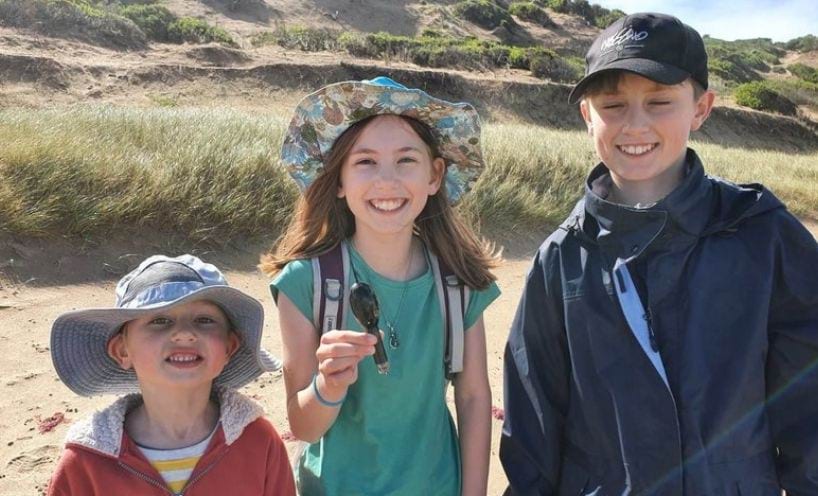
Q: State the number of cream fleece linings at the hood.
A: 1